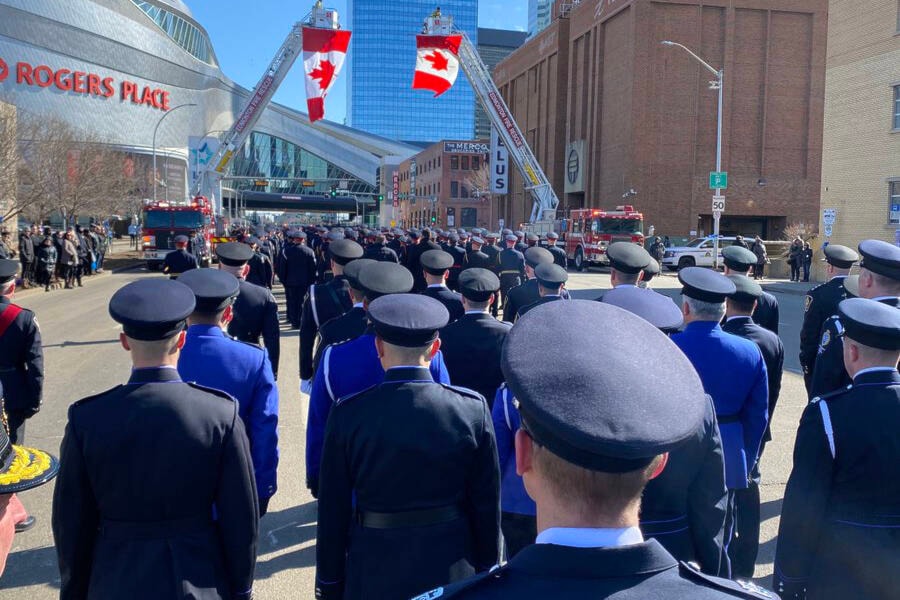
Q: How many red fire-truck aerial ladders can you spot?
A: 2